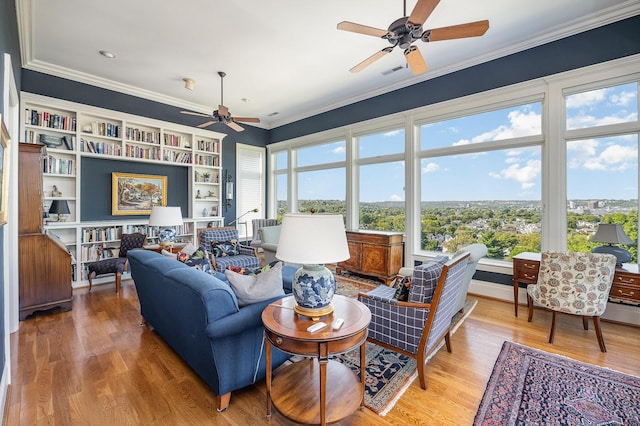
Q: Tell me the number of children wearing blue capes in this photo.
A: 0